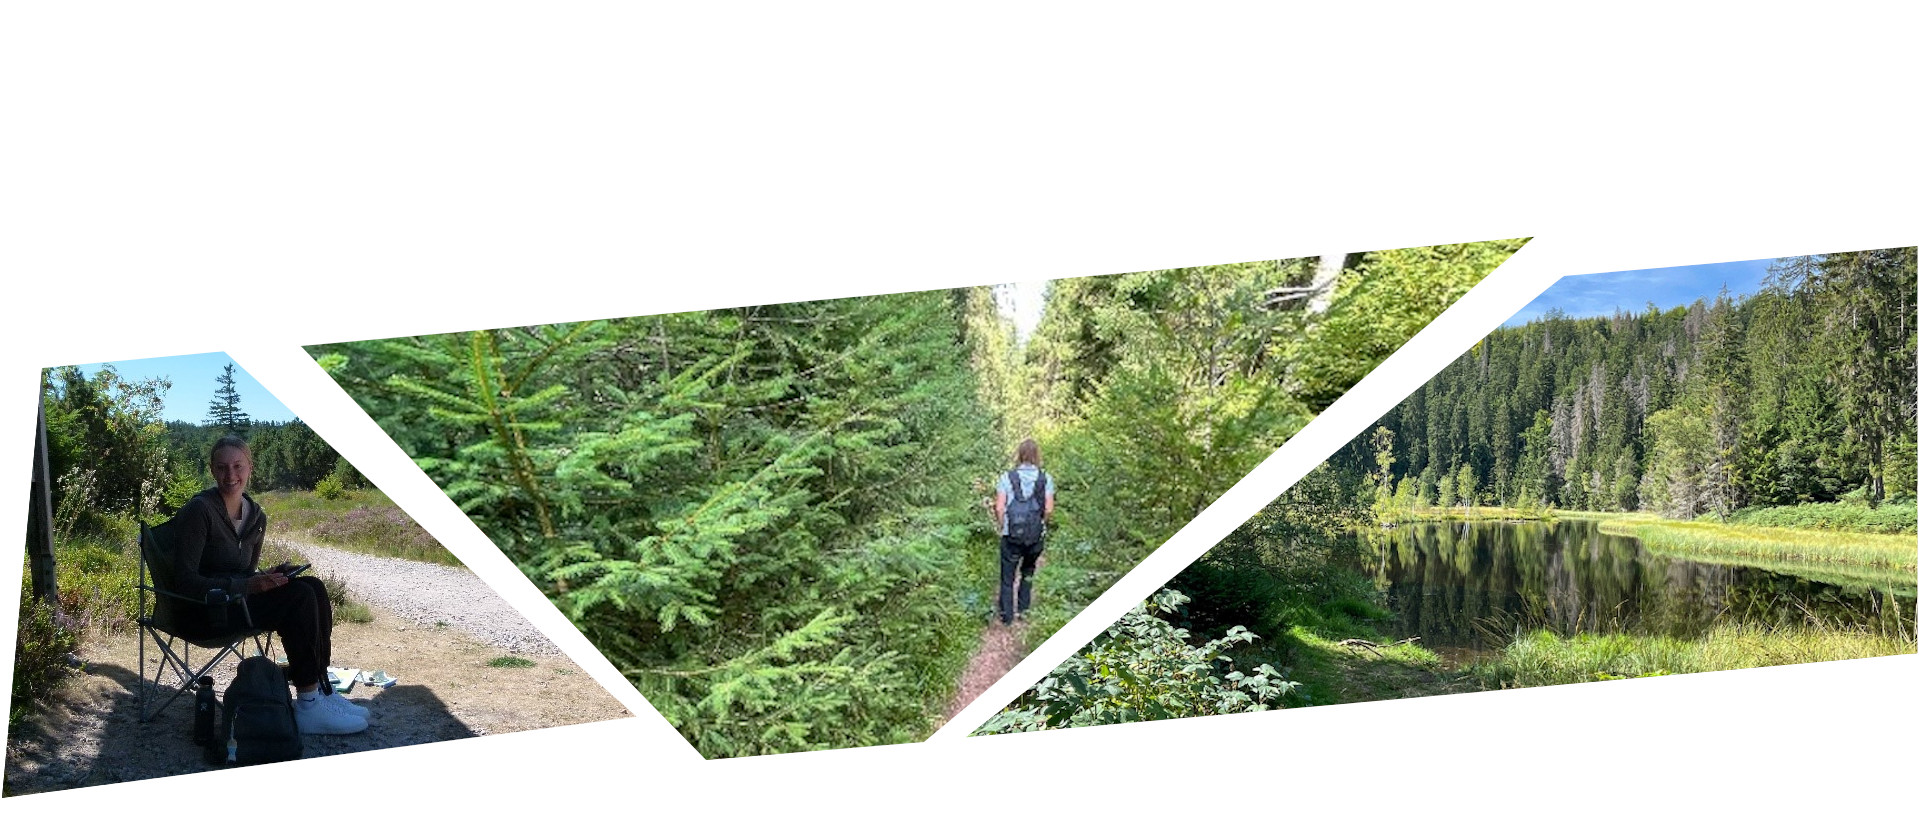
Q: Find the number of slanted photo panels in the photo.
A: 3